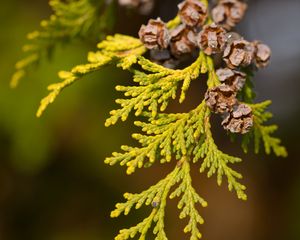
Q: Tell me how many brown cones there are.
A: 10